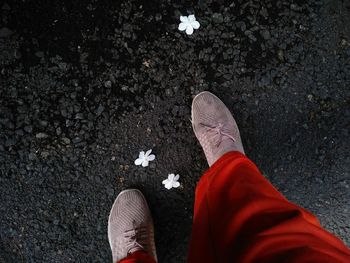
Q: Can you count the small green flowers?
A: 0